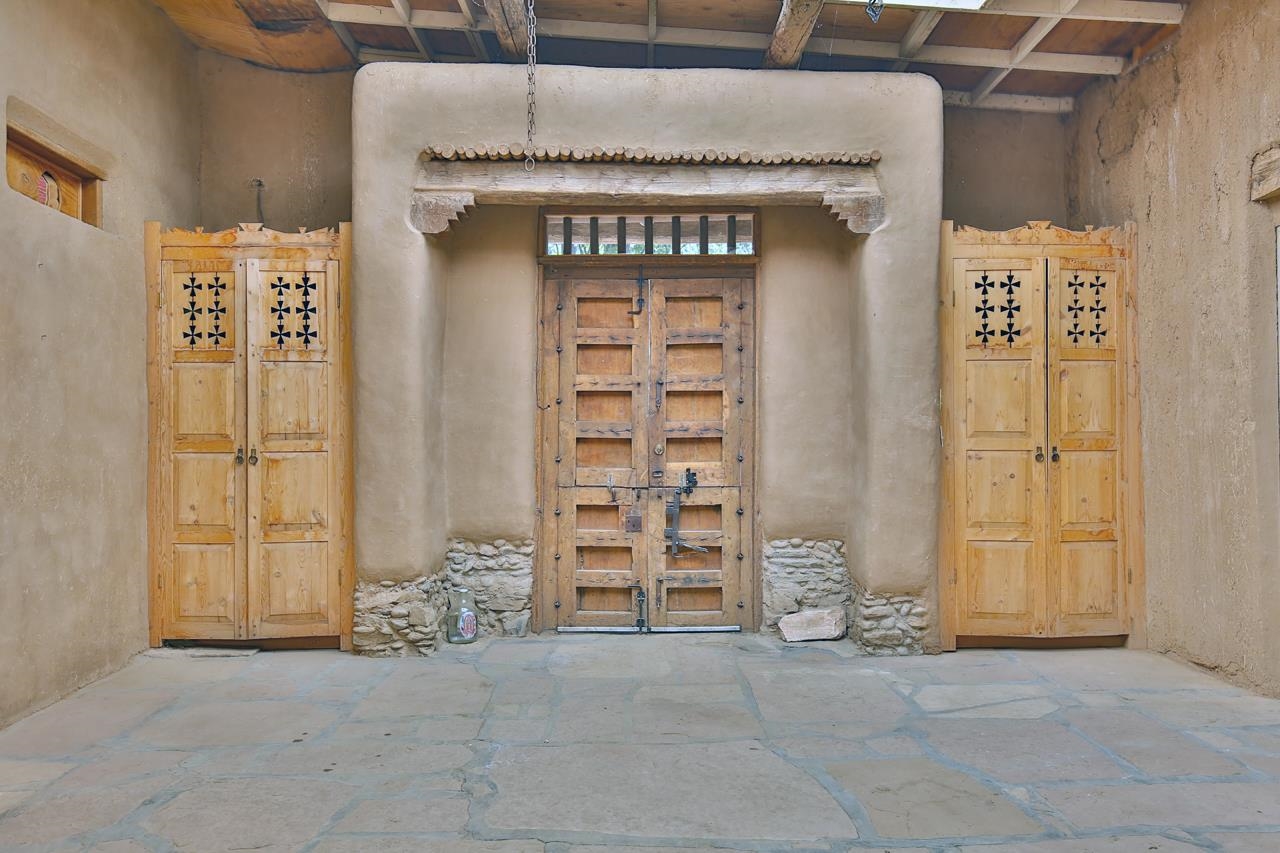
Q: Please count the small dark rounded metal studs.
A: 14